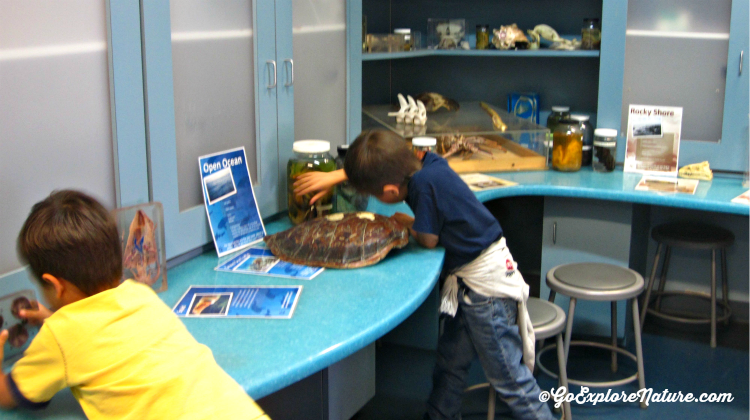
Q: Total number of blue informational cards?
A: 3